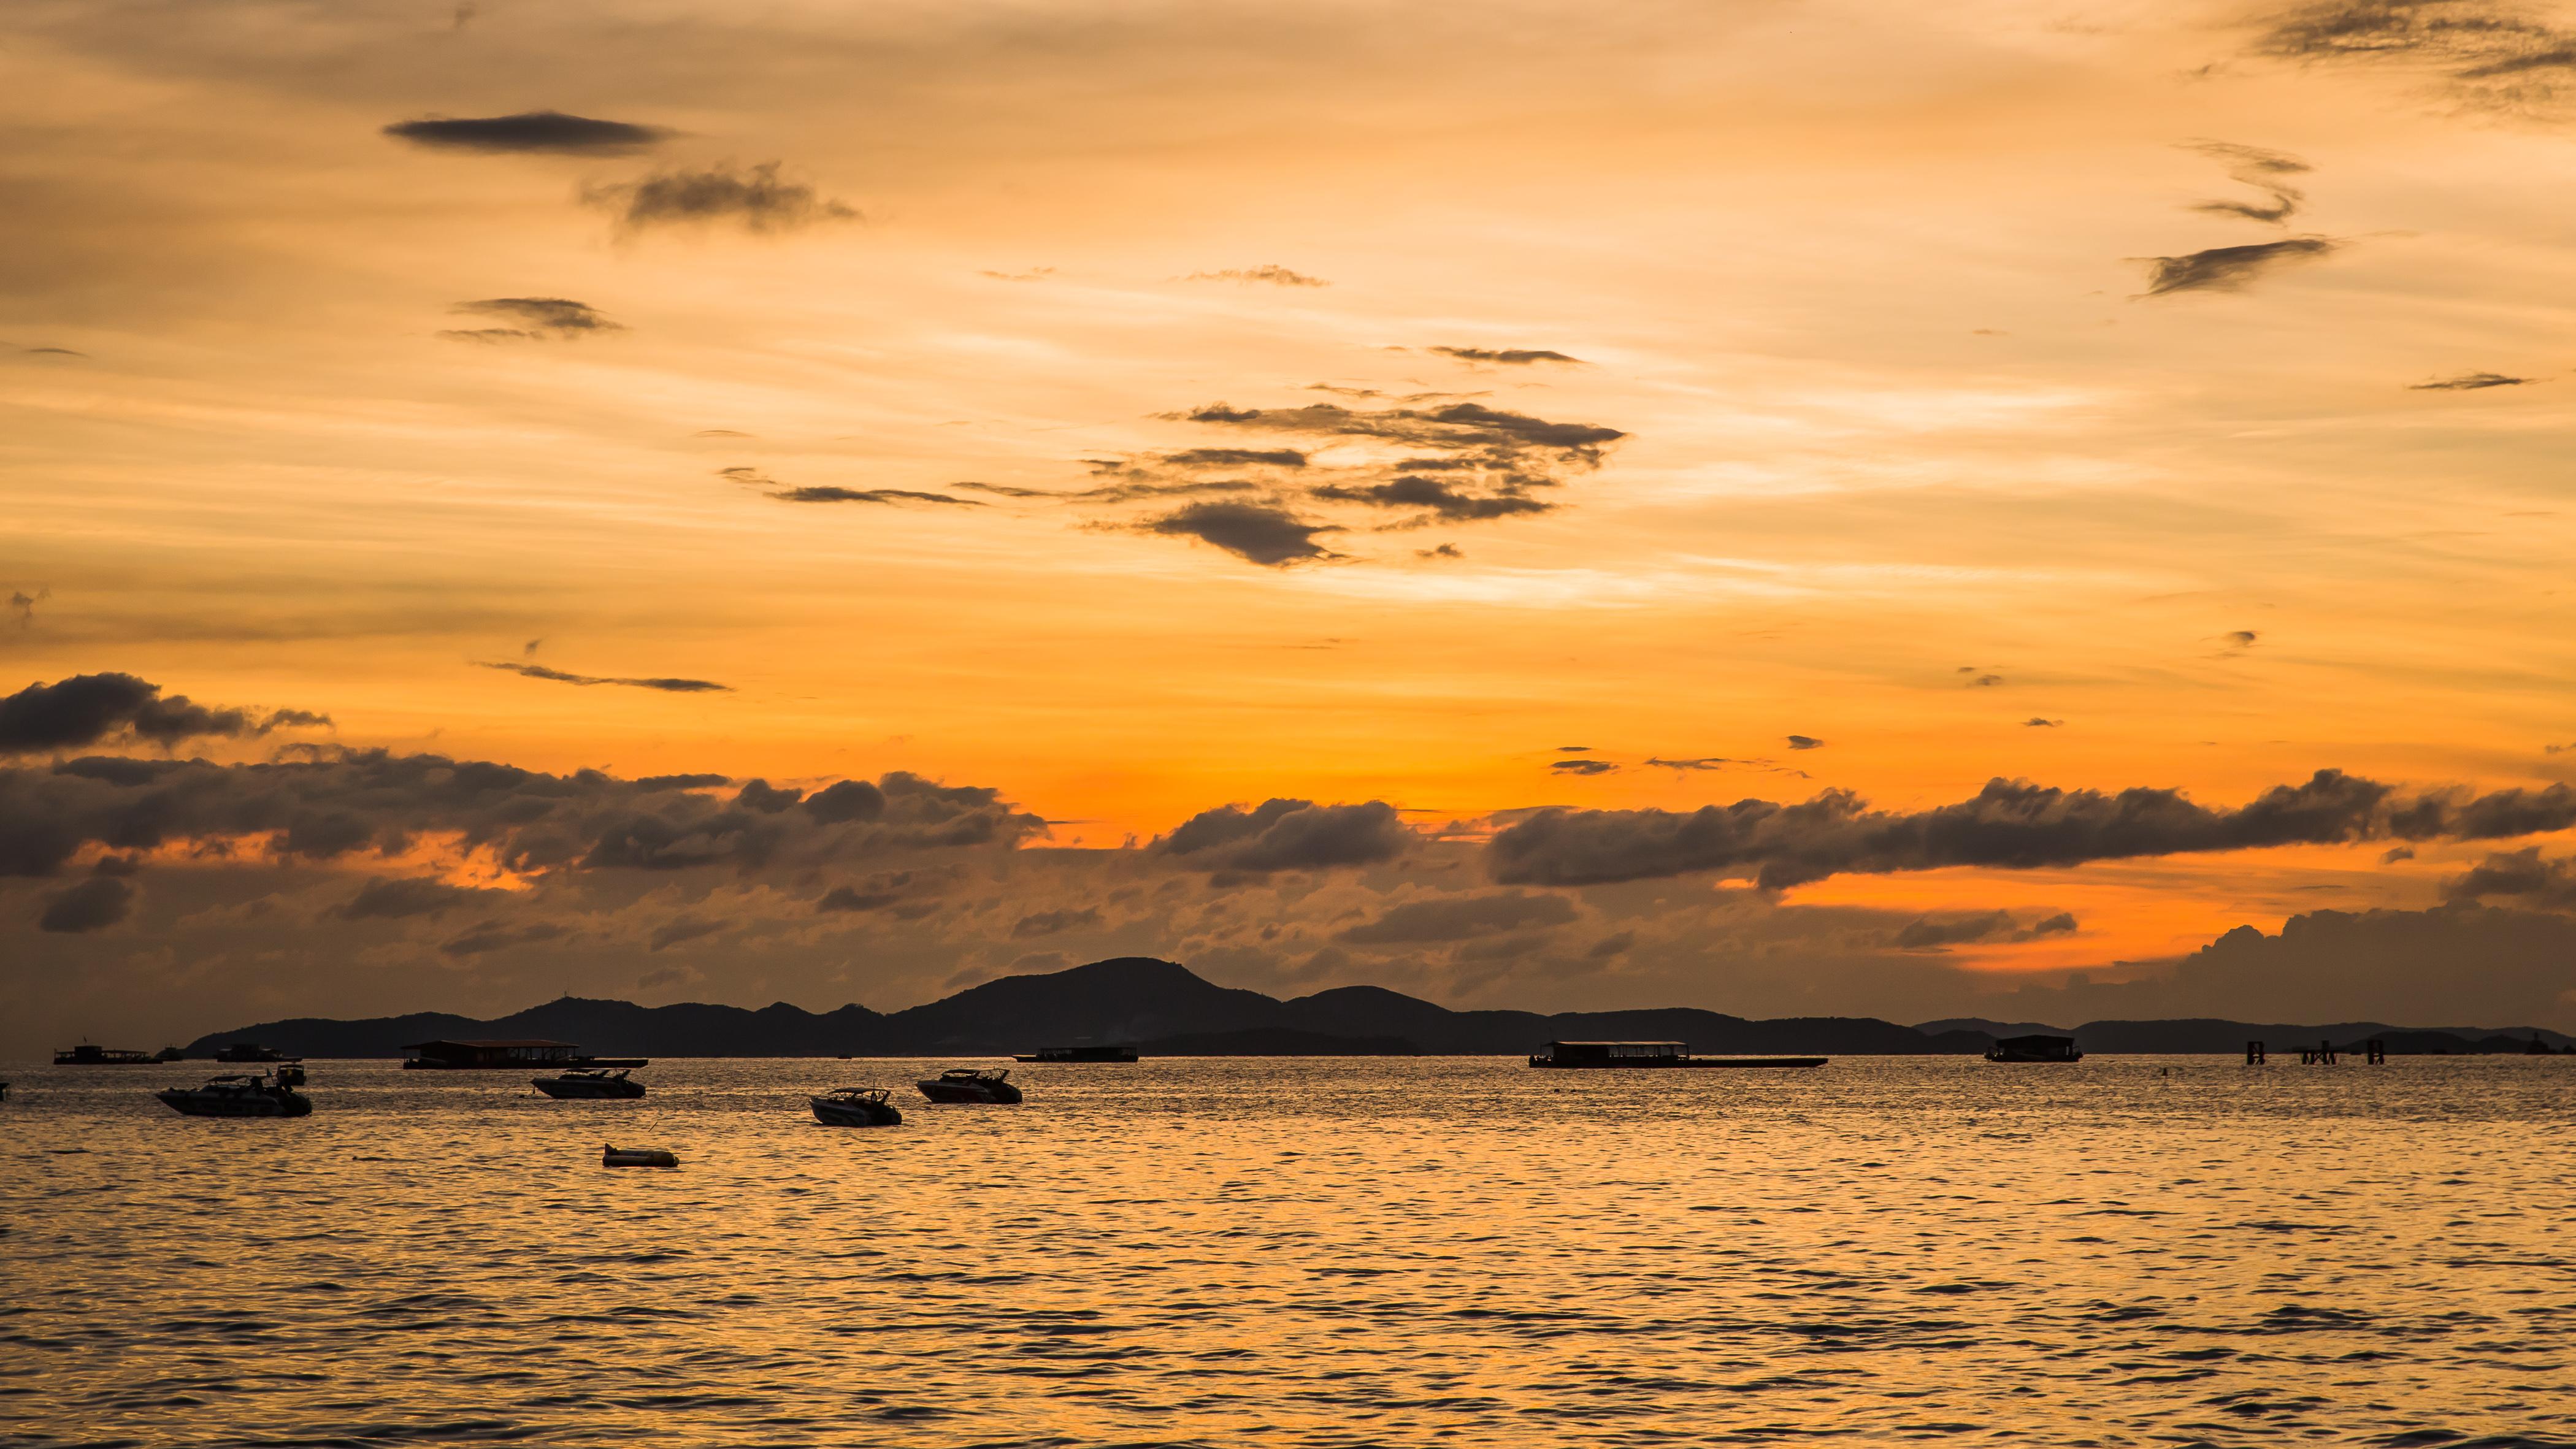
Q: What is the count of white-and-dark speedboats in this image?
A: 4